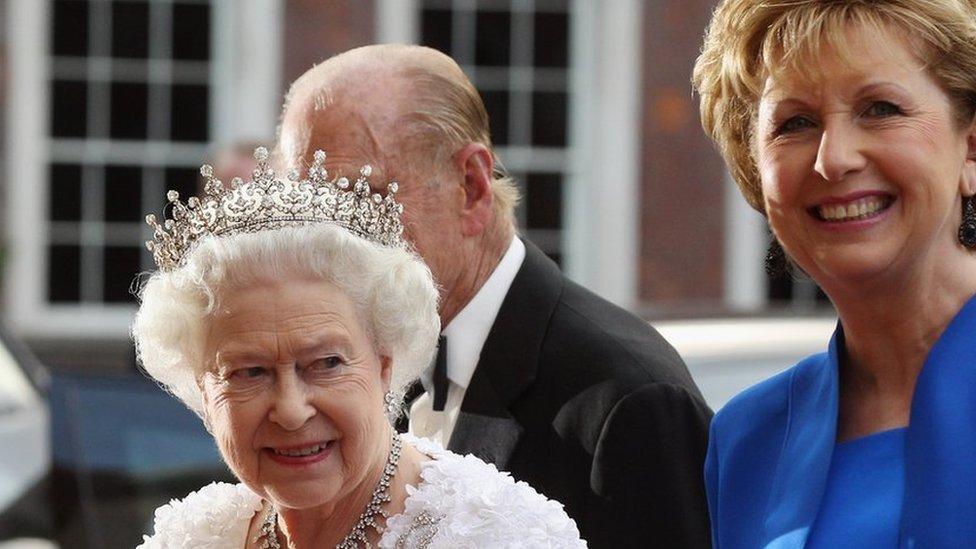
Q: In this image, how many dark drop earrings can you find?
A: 2